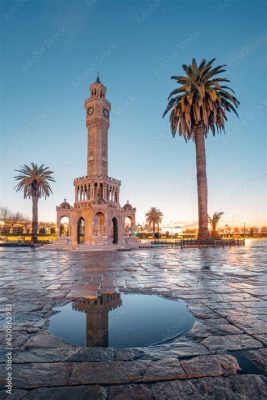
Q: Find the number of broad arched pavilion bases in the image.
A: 1